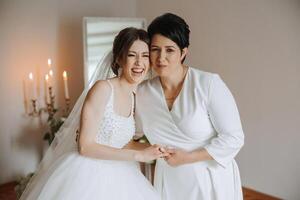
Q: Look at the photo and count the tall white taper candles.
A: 5